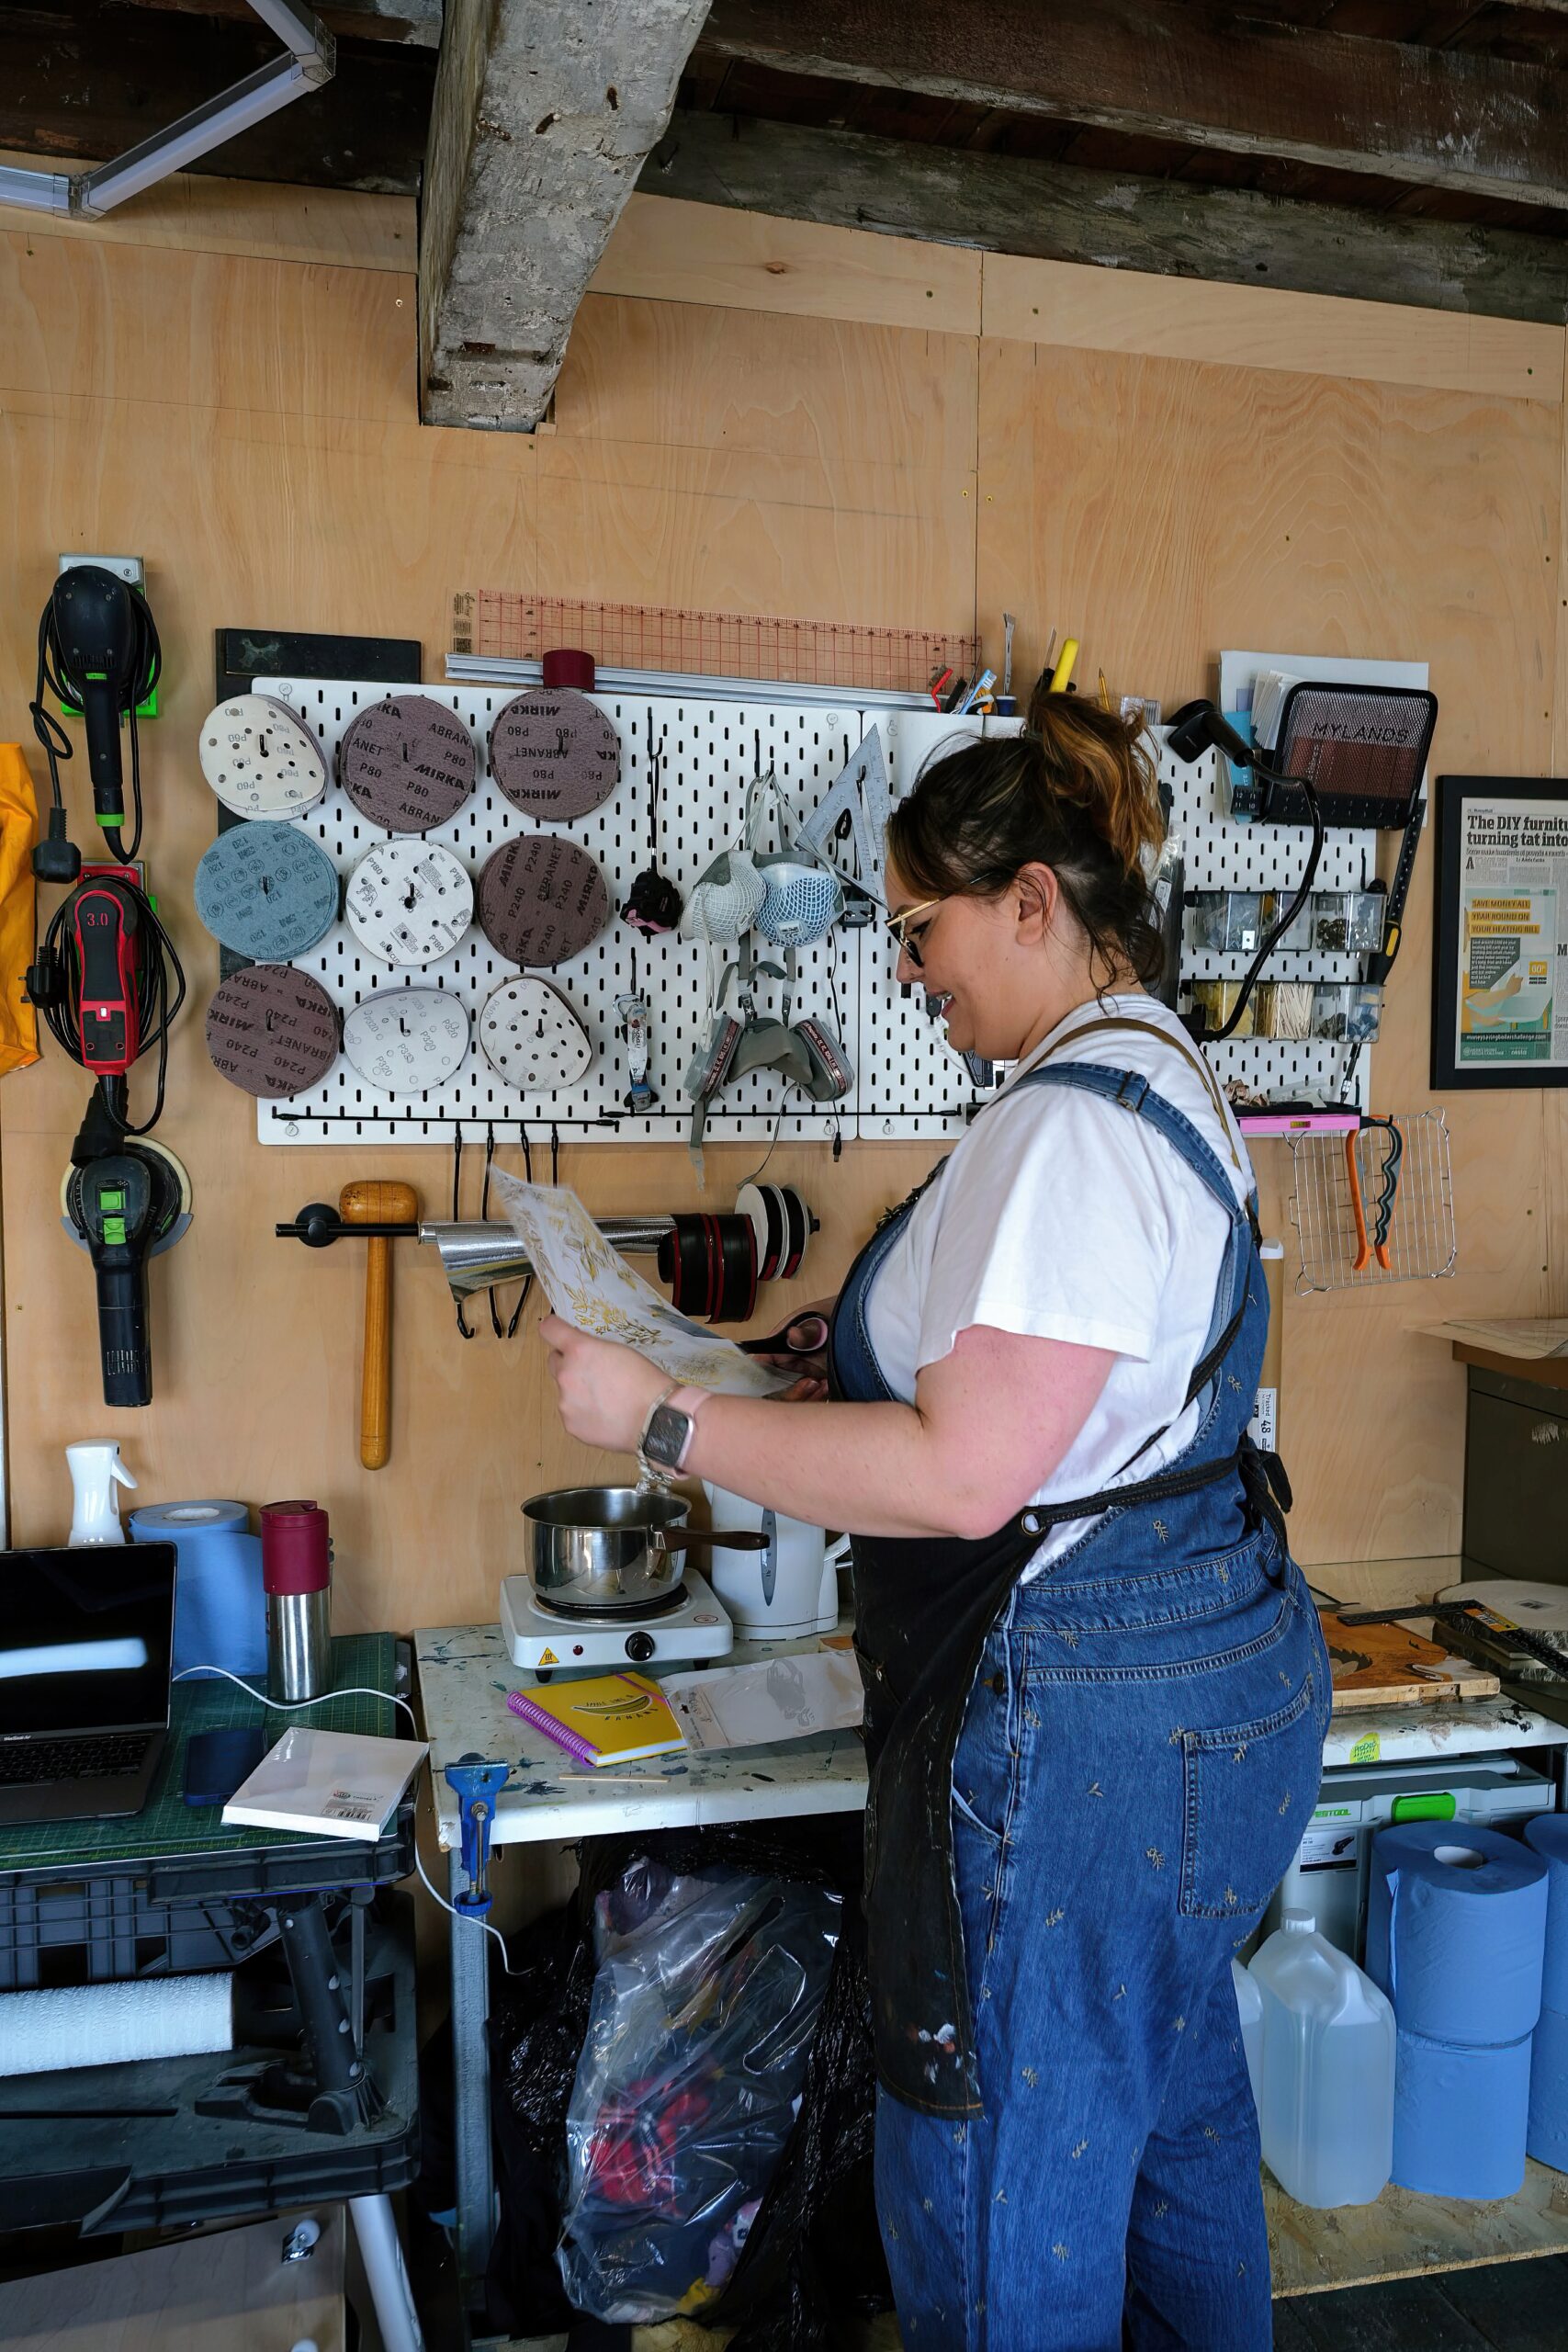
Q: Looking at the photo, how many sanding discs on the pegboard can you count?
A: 9